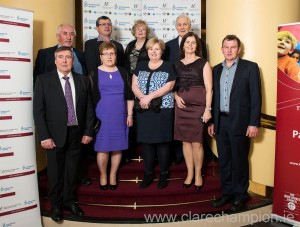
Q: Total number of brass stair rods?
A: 3